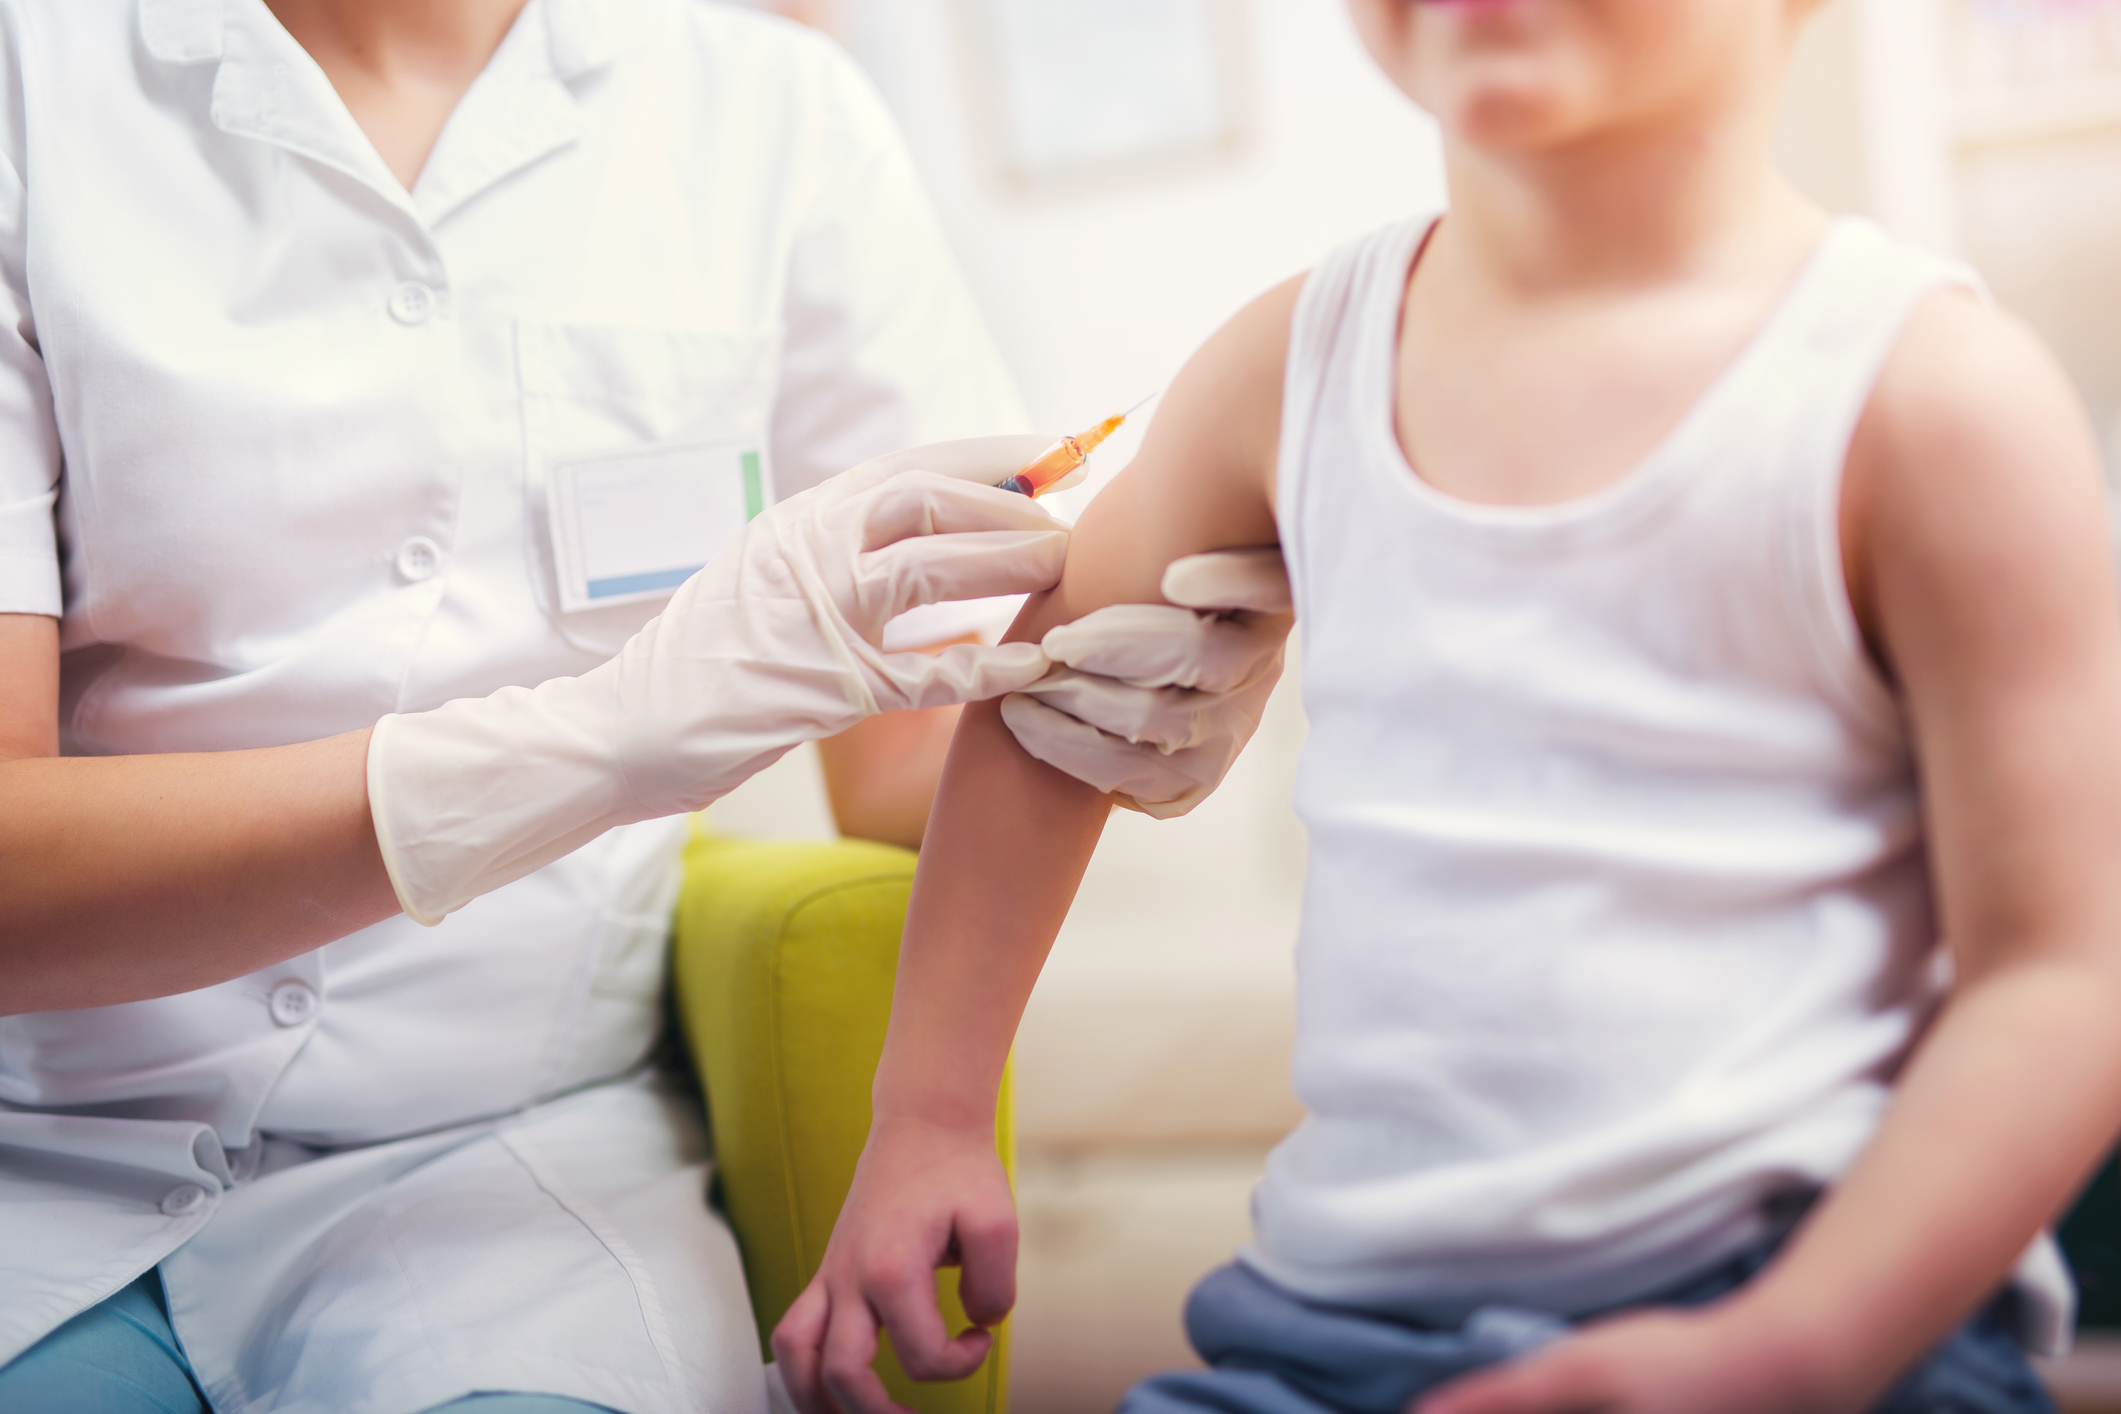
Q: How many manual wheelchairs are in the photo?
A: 0